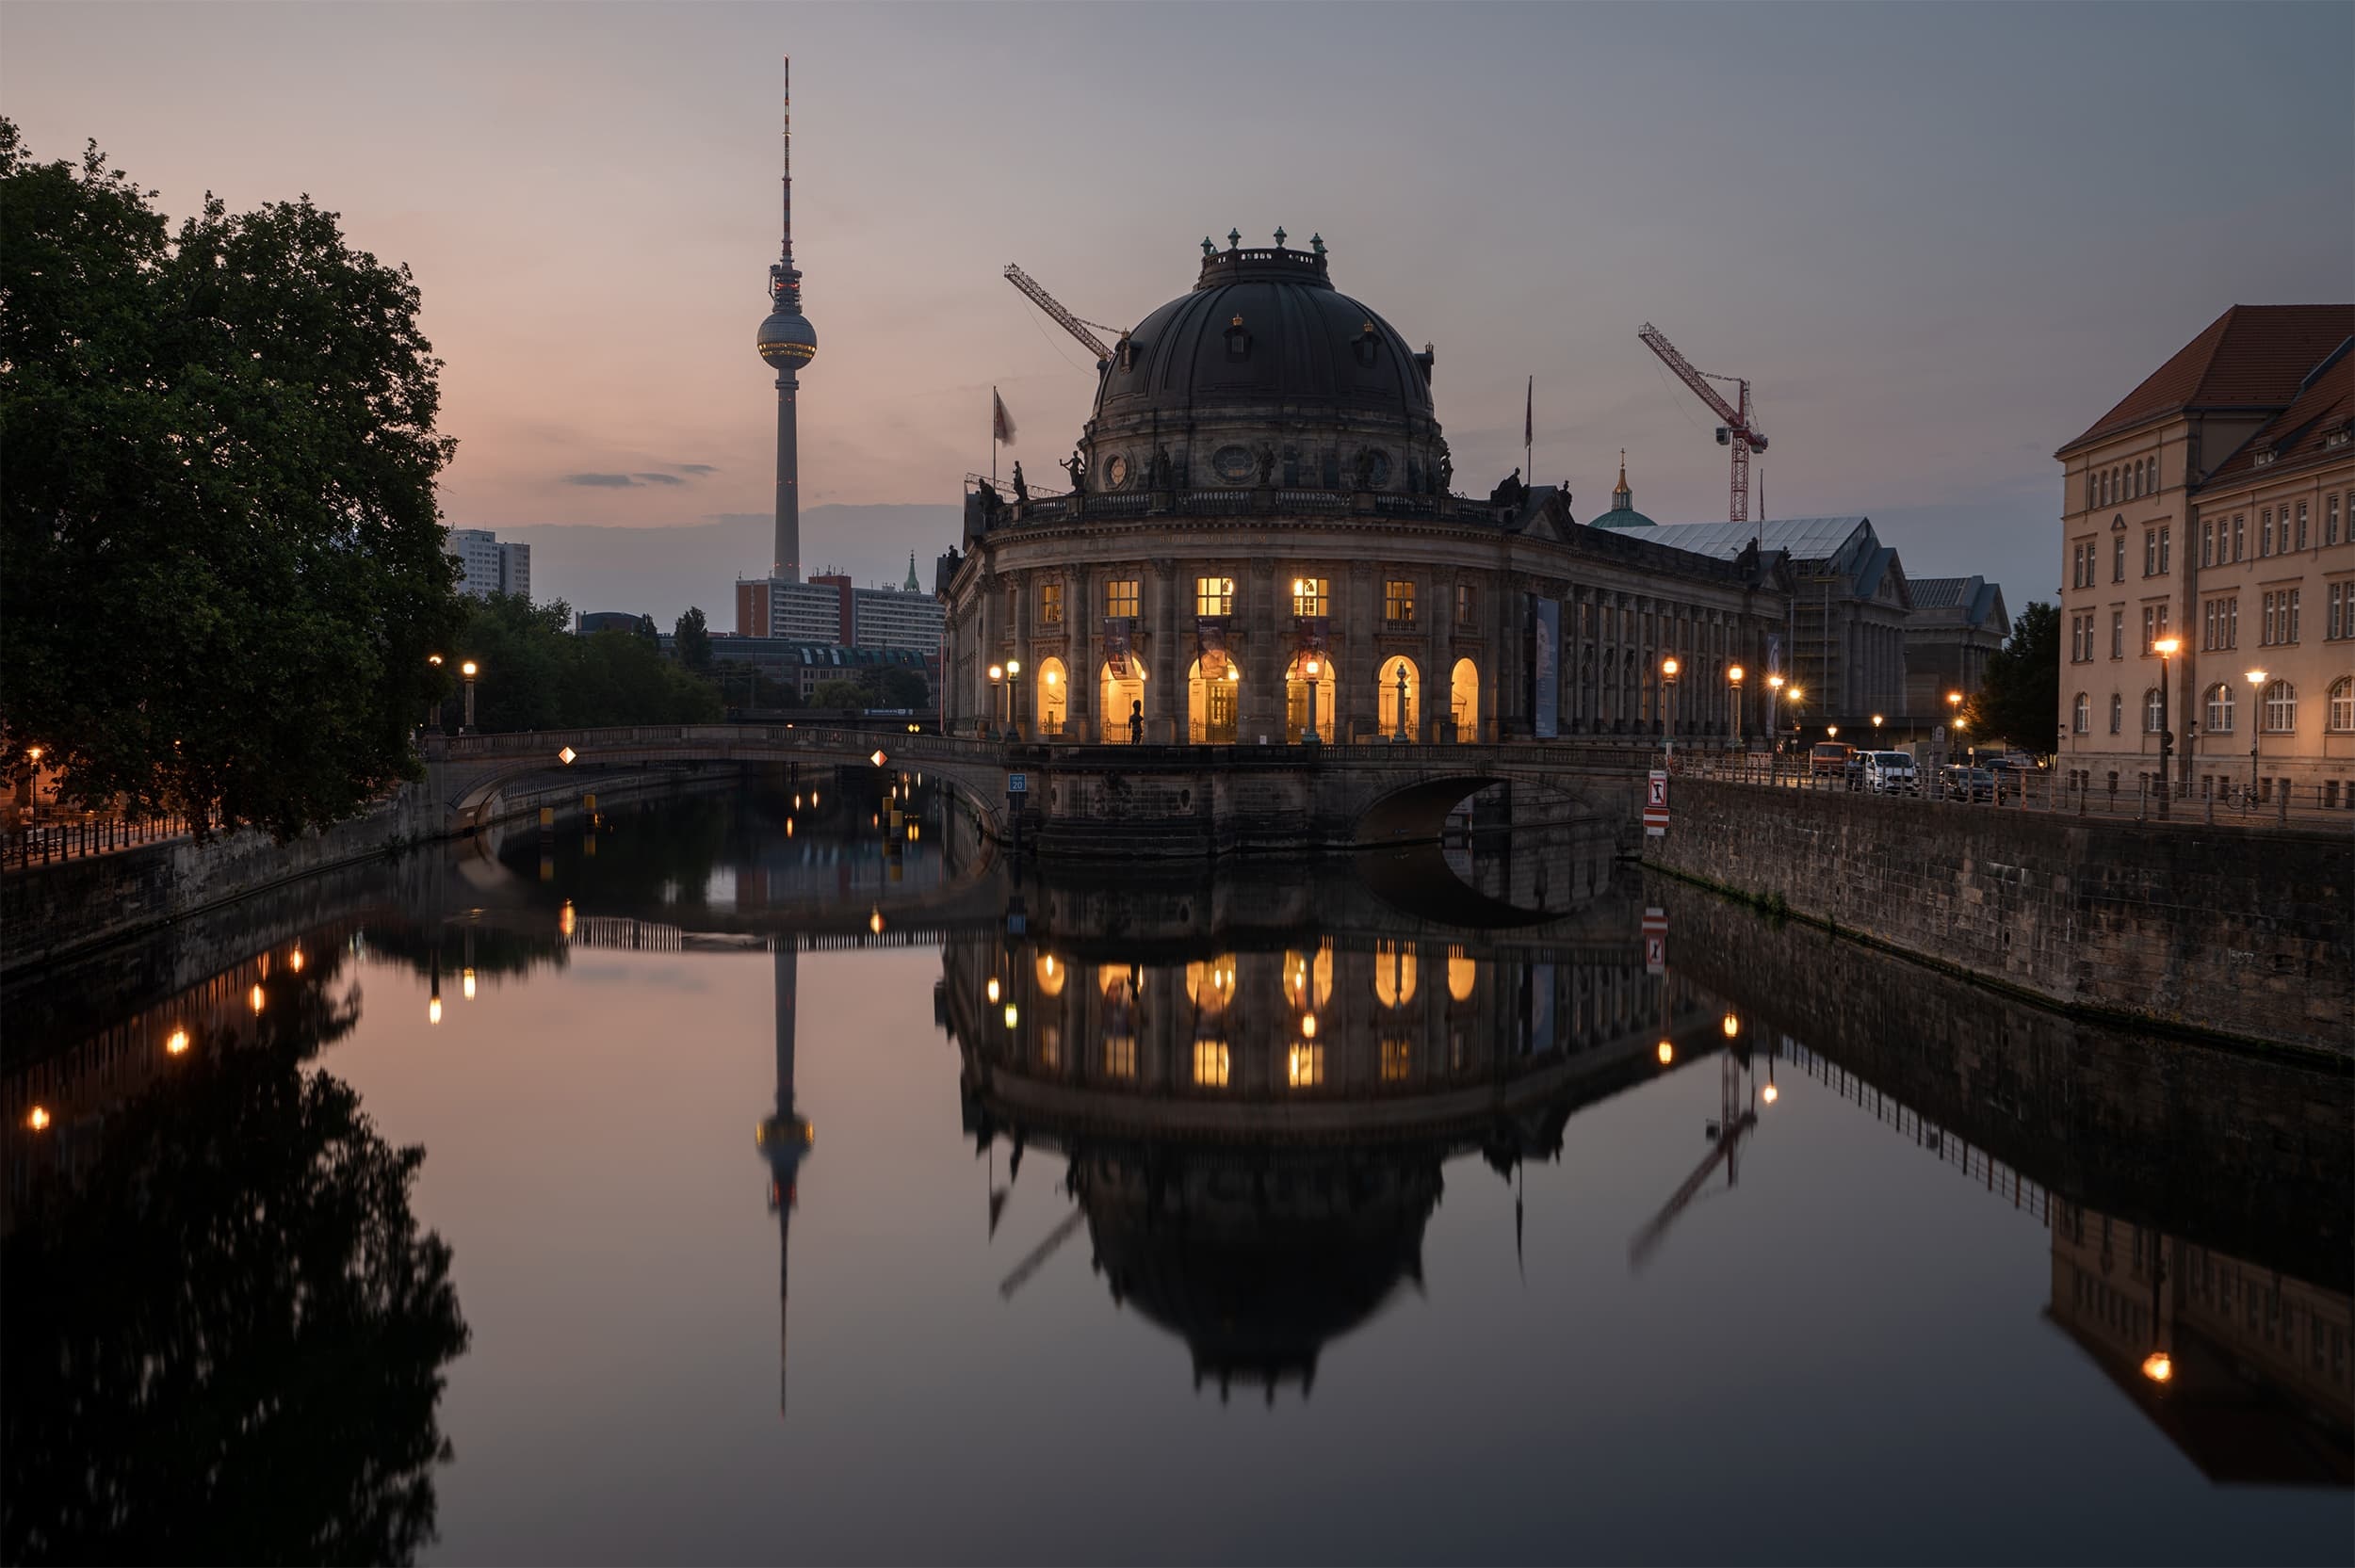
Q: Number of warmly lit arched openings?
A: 6